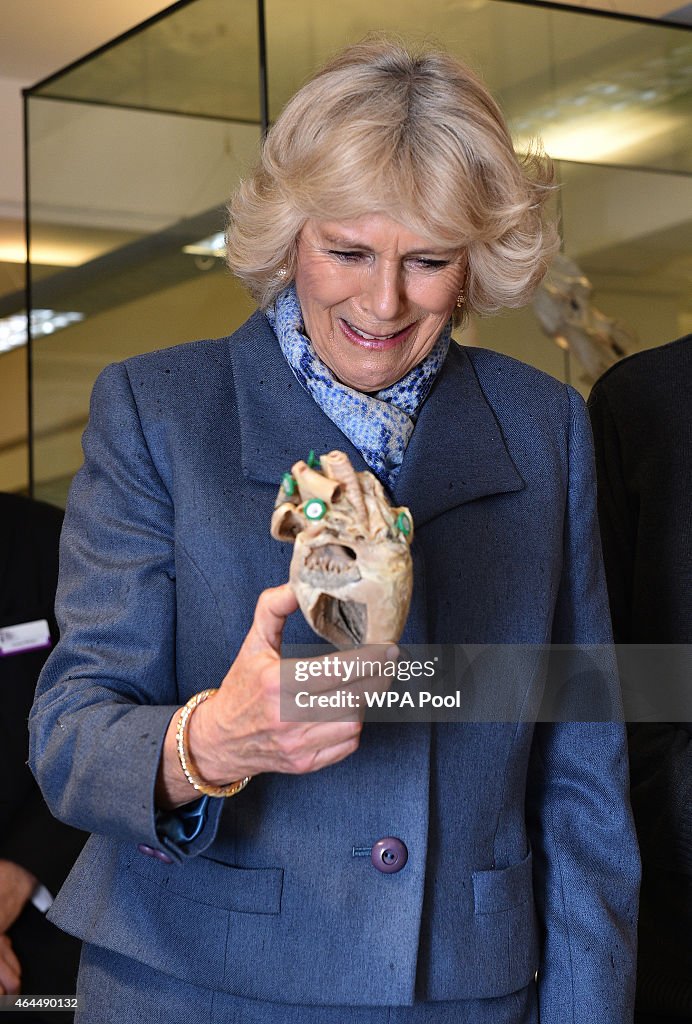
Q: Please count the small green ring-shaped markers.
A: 4